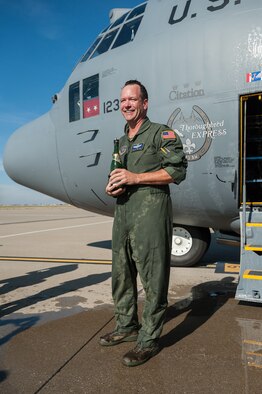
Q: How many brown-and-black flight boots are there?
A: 2